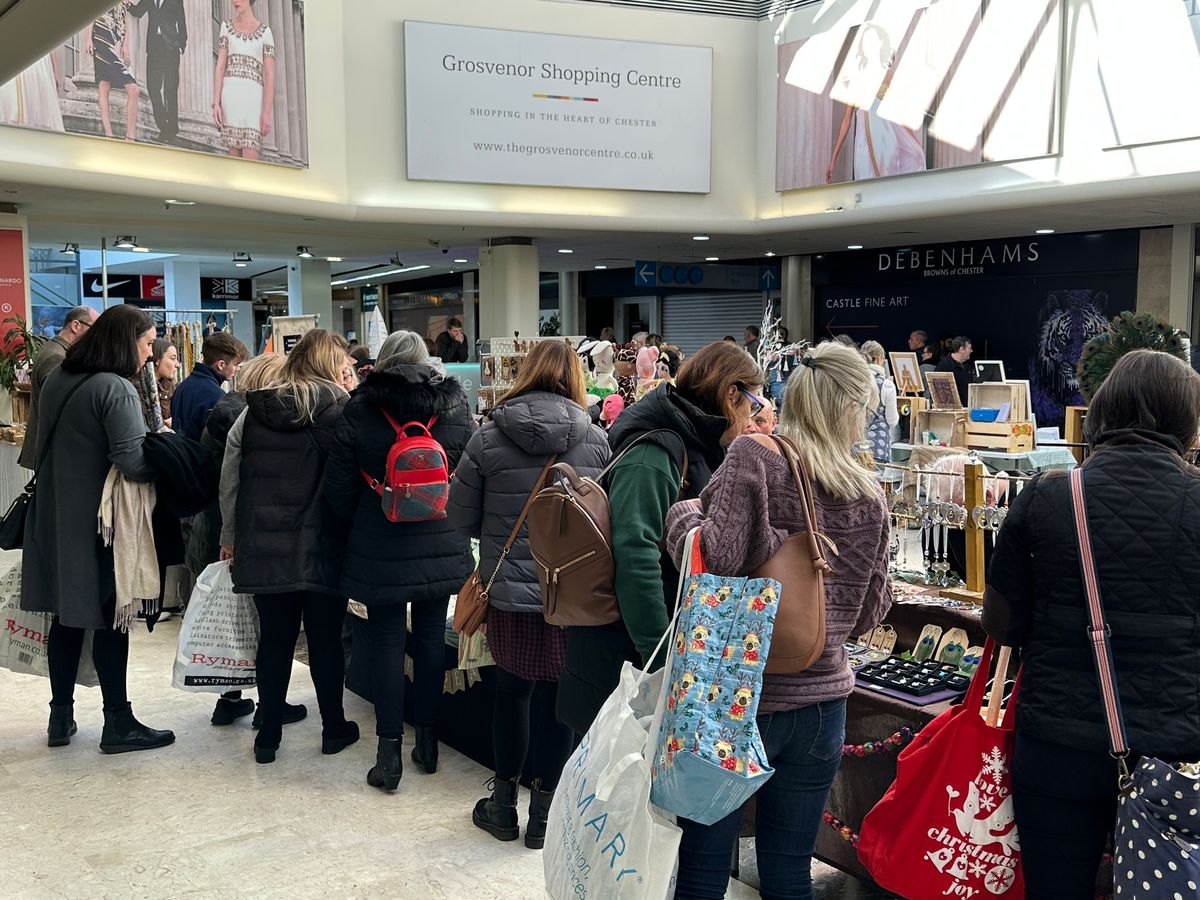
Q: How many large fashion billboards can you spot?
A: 2